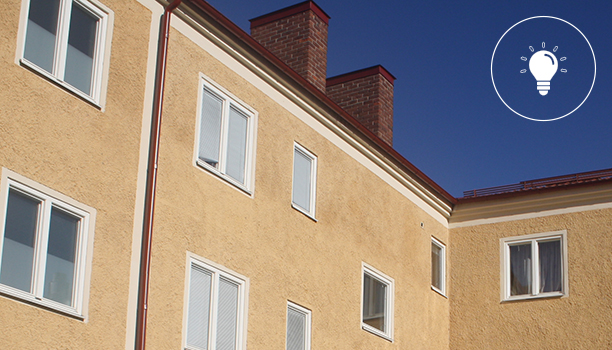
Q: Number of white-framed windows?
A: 9